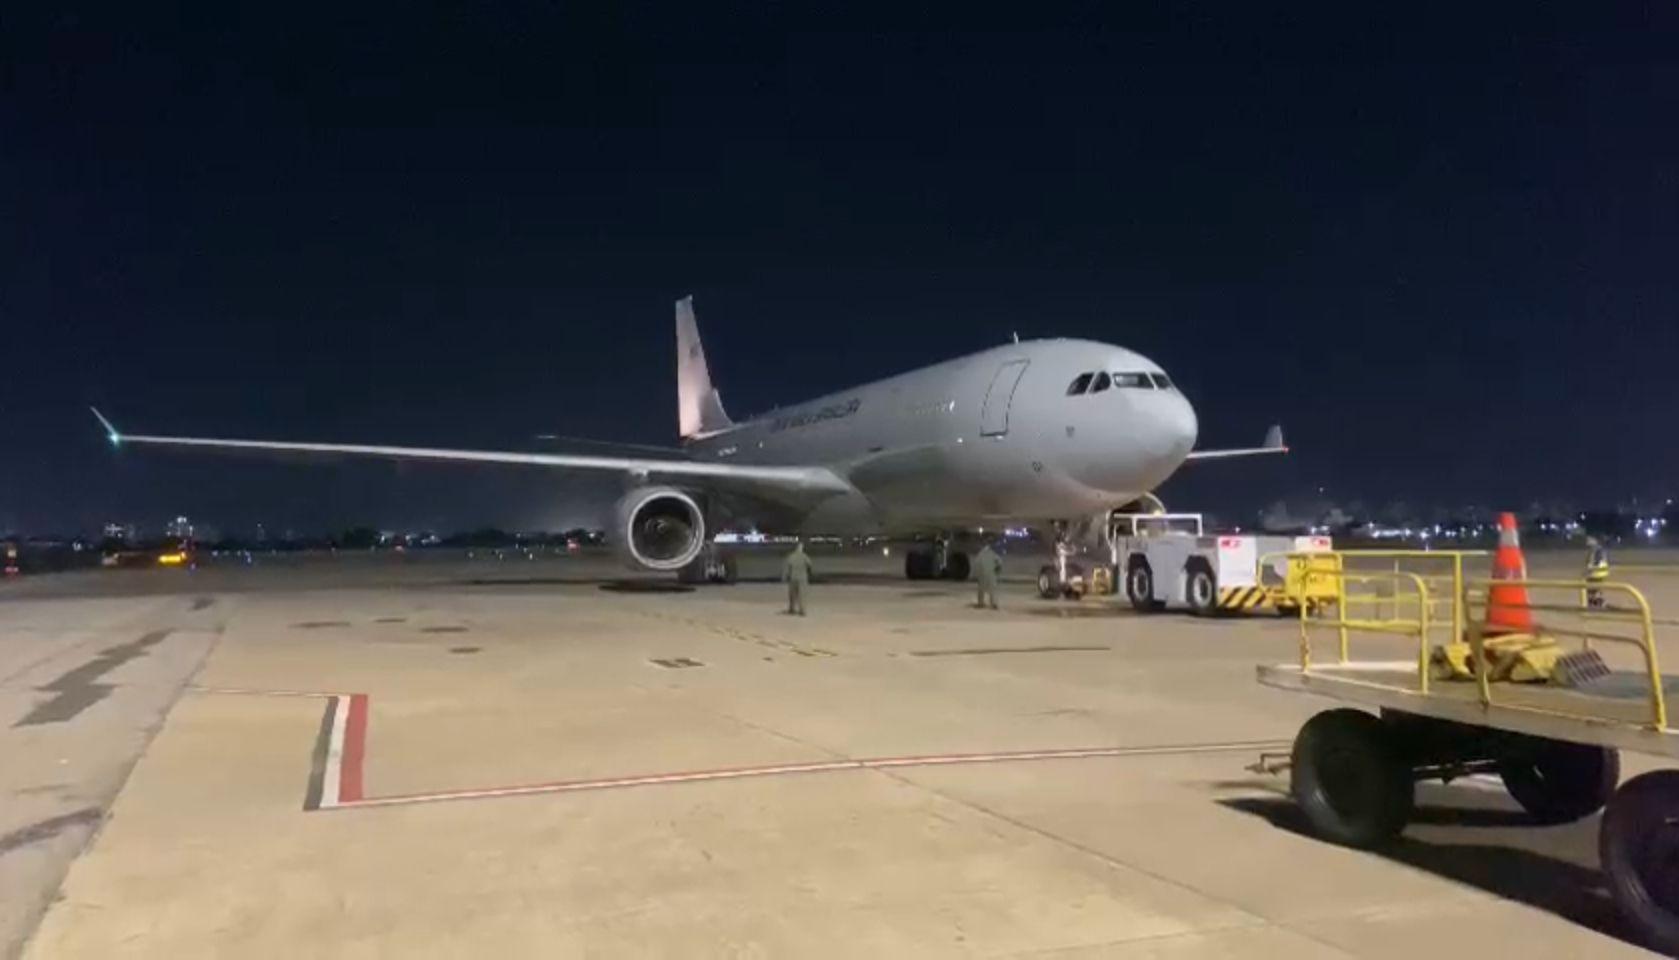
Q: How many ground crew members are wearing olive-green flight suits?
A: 2